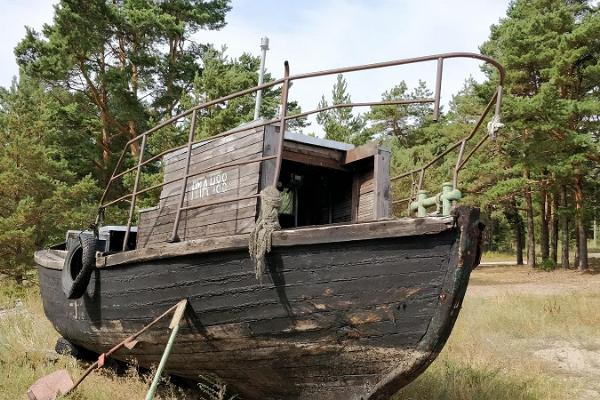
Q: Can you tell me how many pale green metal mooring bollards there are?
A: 2